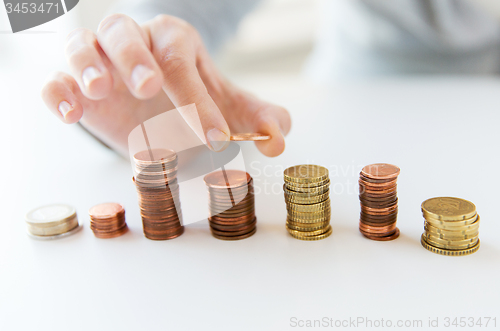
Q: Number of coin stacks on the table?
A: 7